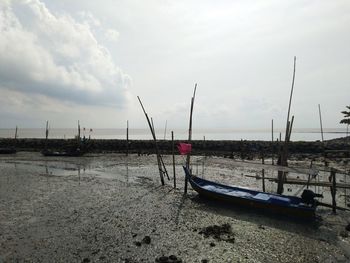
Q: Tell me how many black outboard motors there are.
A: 1